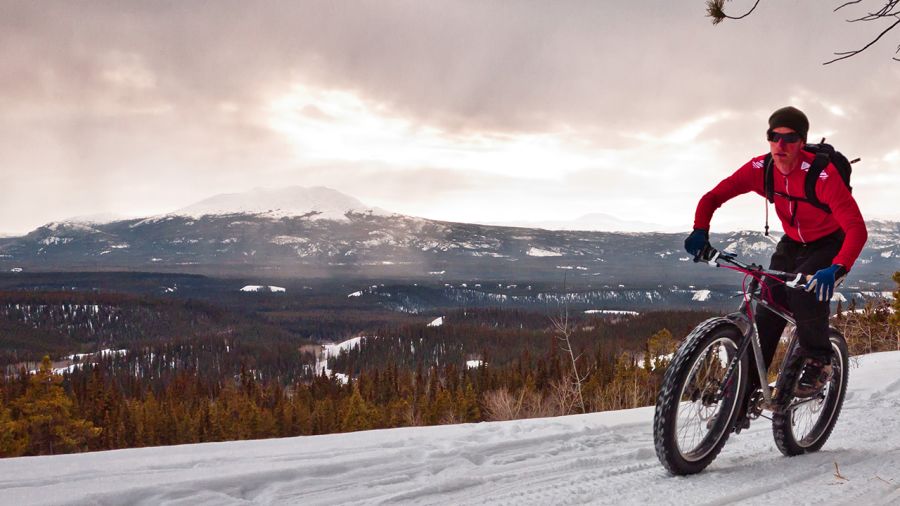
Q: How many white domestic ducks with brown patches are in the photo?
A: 0